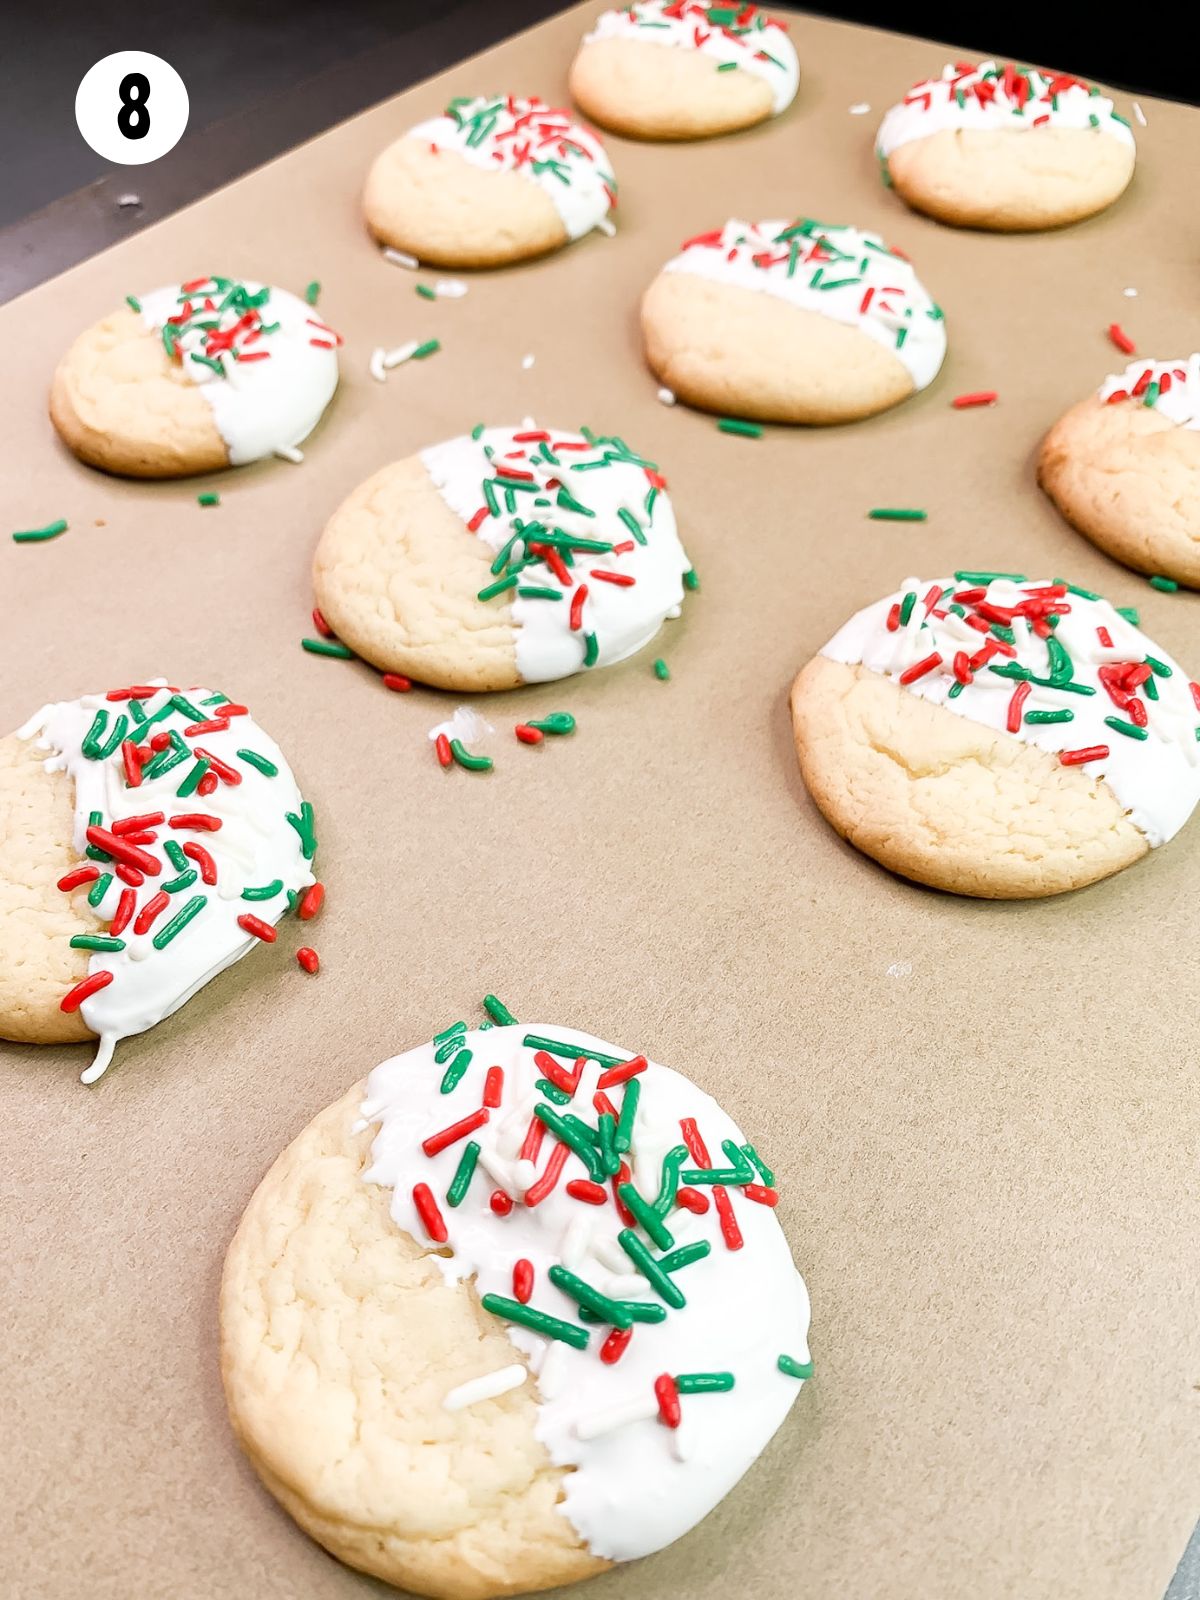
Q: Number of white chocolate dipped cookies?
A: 10